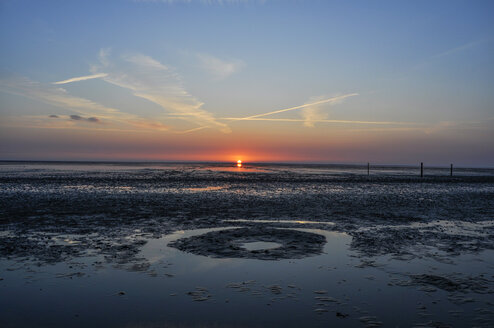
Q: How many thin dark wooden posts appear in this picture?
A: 3